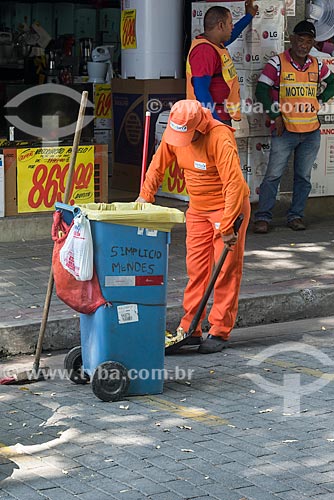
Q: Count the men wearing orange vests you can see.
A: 2